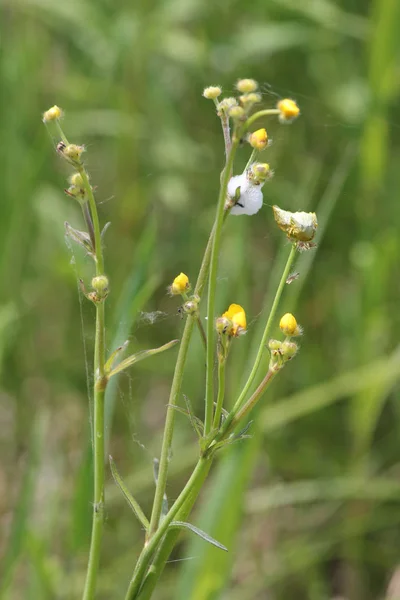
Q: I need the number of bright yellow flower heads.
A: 5